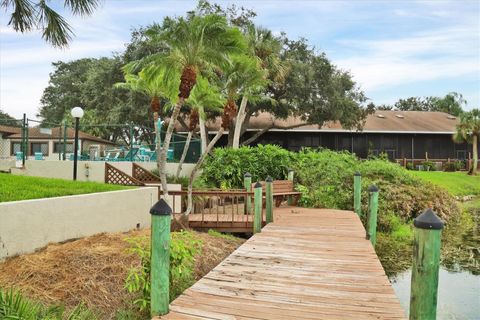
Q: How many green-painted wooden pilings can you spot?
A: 8